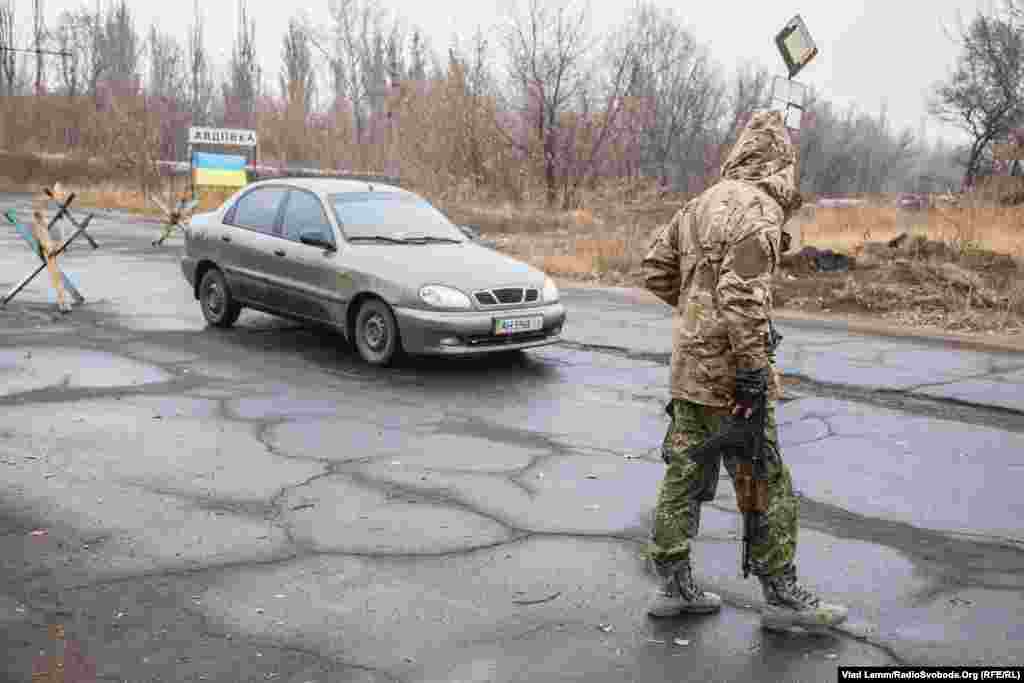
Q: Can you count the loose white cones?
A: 0